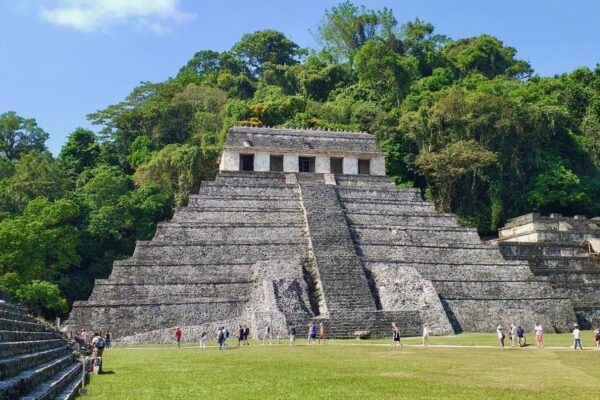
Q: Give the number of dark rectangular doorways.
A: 5